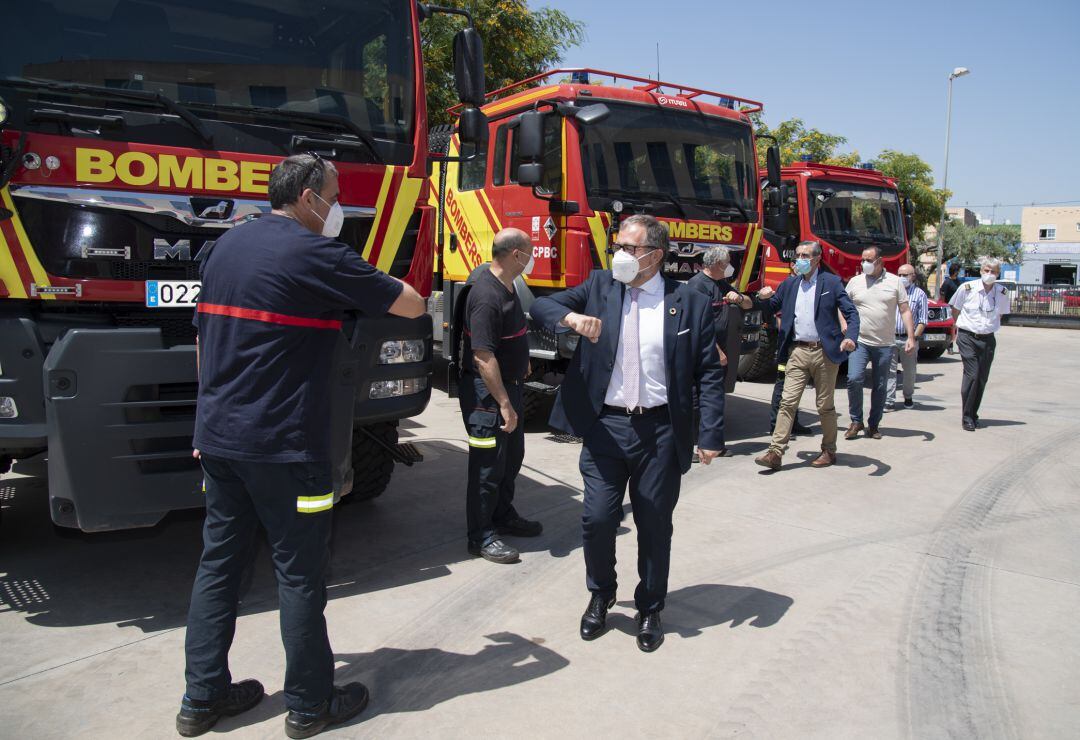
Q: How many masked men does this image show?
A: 8